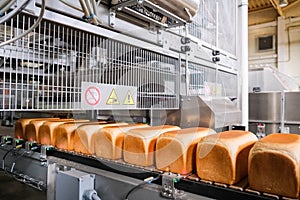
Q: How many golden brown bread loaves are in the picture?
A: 10